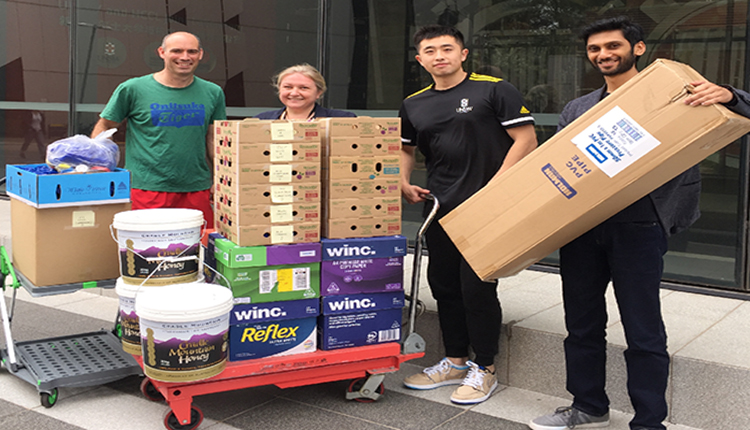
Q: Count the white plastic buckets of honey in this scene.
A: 3